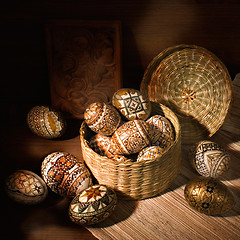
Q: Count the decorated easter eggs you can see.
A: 12